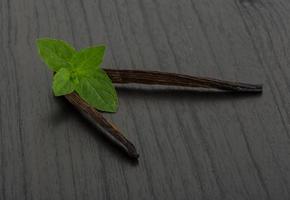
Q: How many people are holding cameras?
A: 0